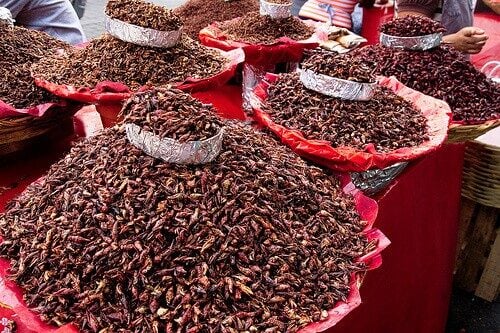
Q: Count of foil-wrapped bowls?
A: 5